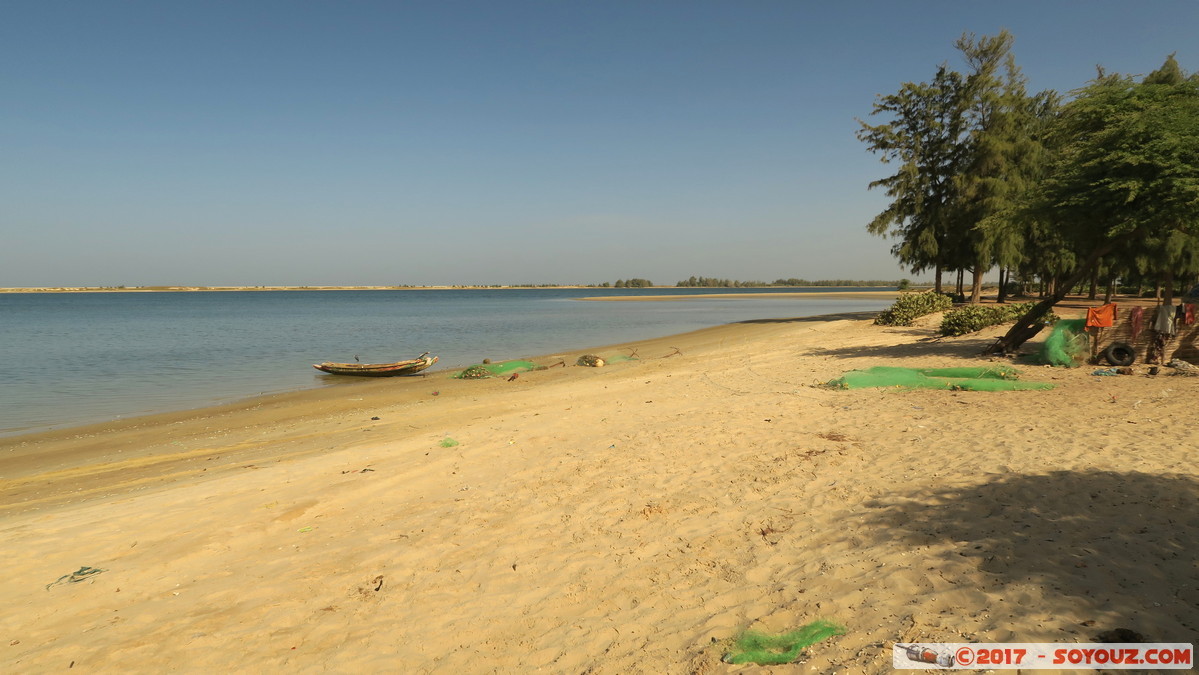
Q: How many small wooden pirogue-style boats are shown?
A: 1